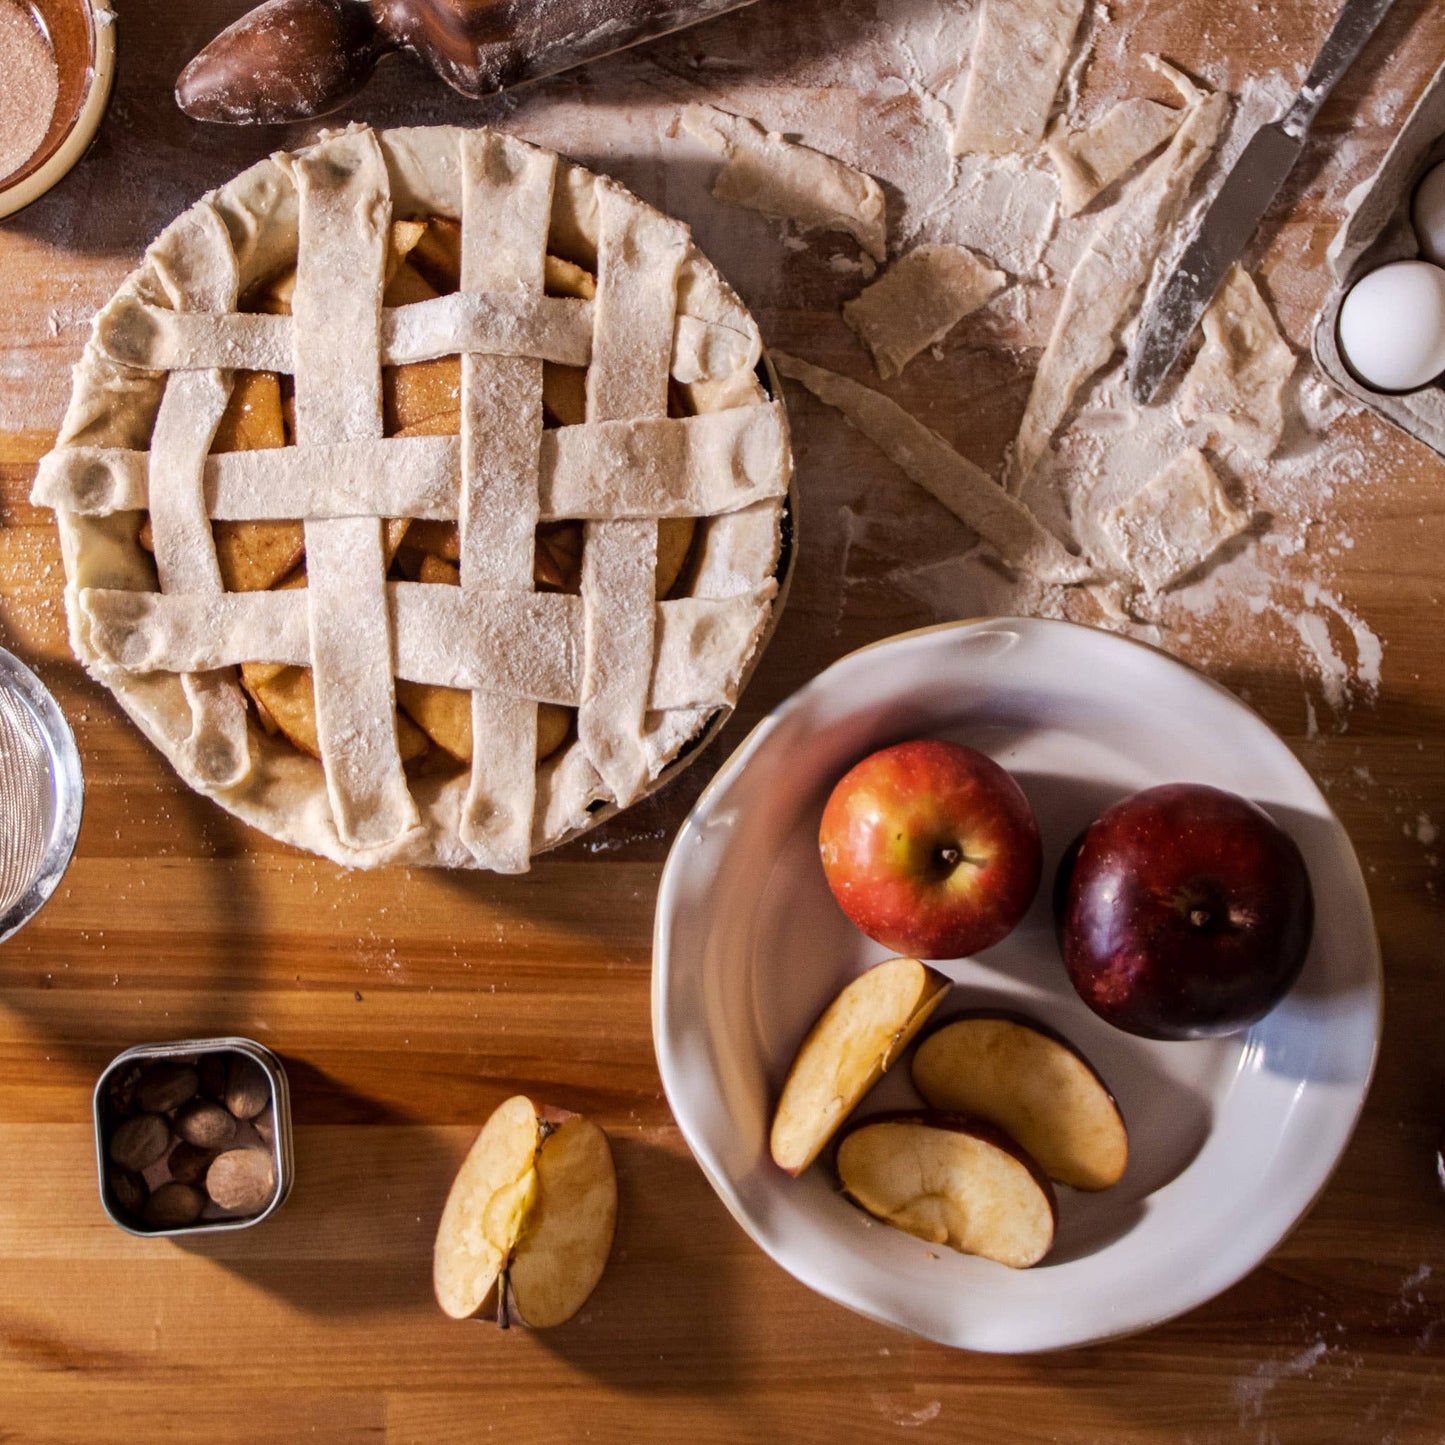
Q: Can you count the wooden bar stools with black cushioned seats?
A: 0